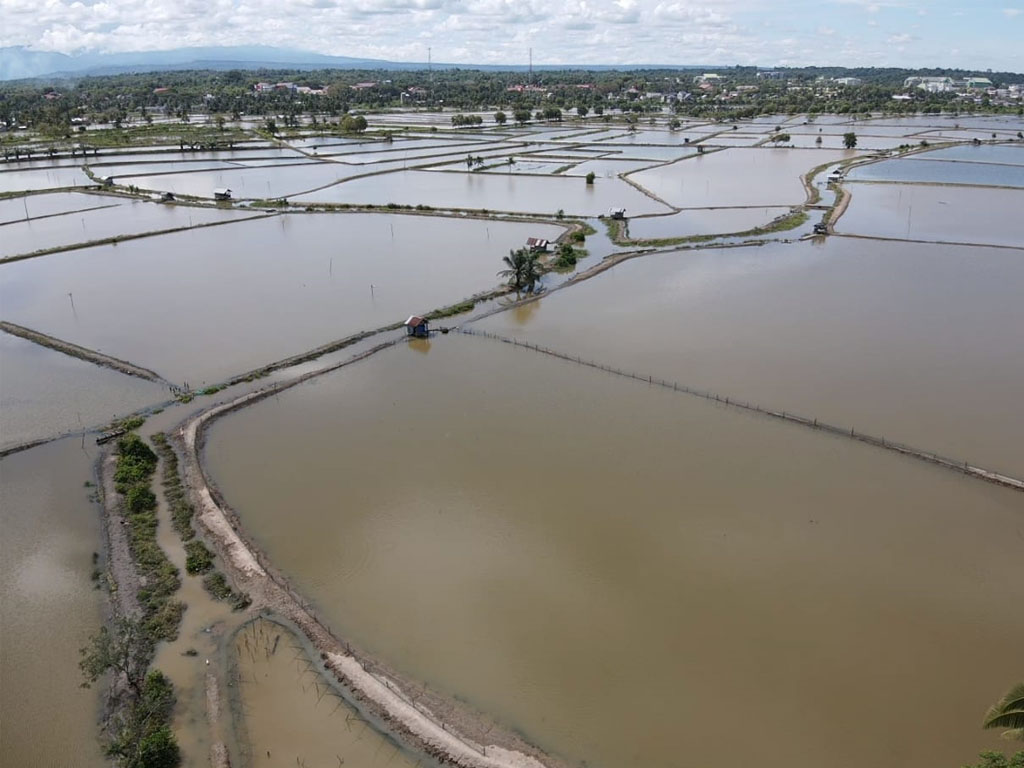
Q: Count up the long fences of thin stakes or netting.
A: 1